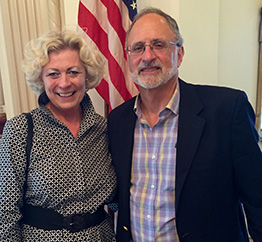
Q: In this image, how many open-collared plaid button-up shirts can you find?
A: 1